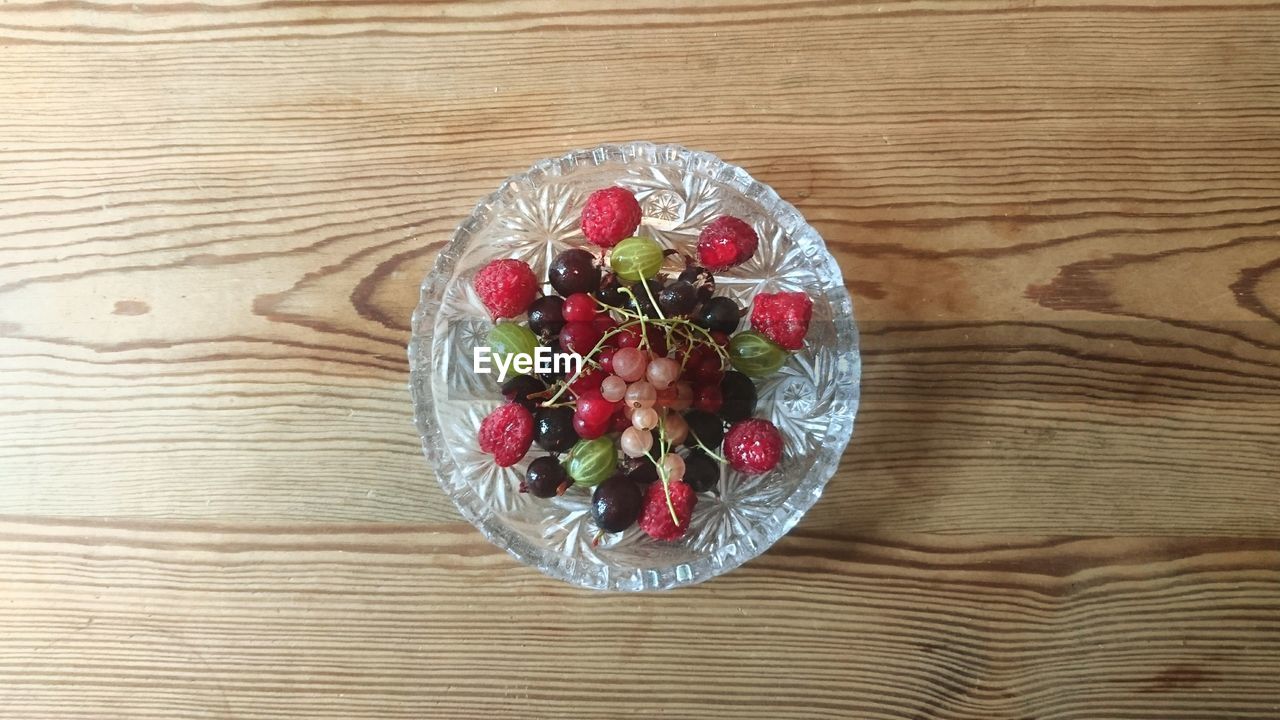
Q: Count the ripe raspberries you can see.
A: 7